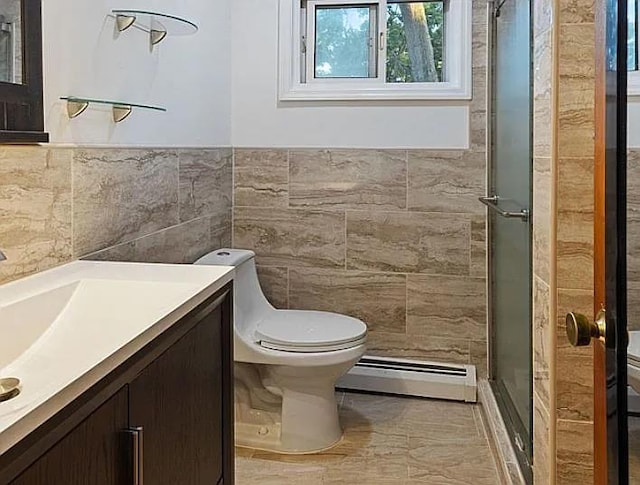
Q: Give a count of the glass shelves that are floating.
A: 2